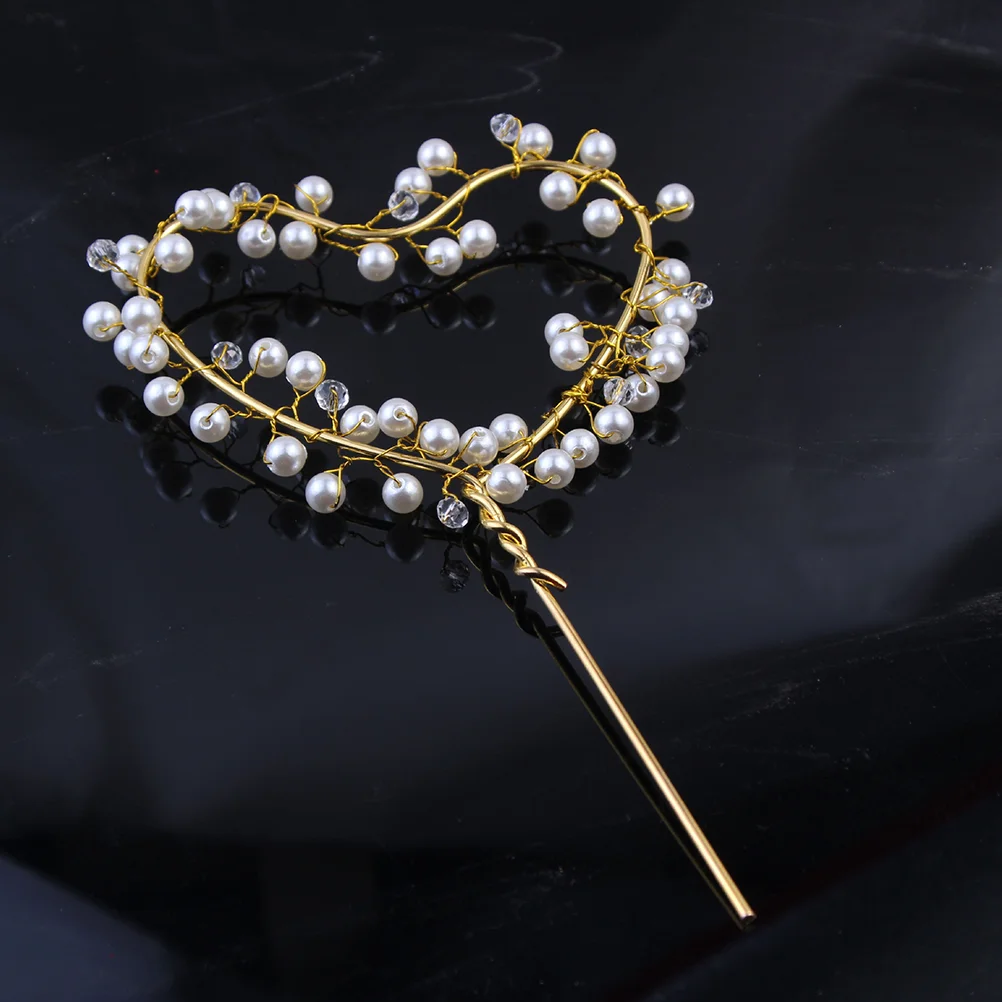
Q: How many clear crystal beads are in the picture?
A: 10